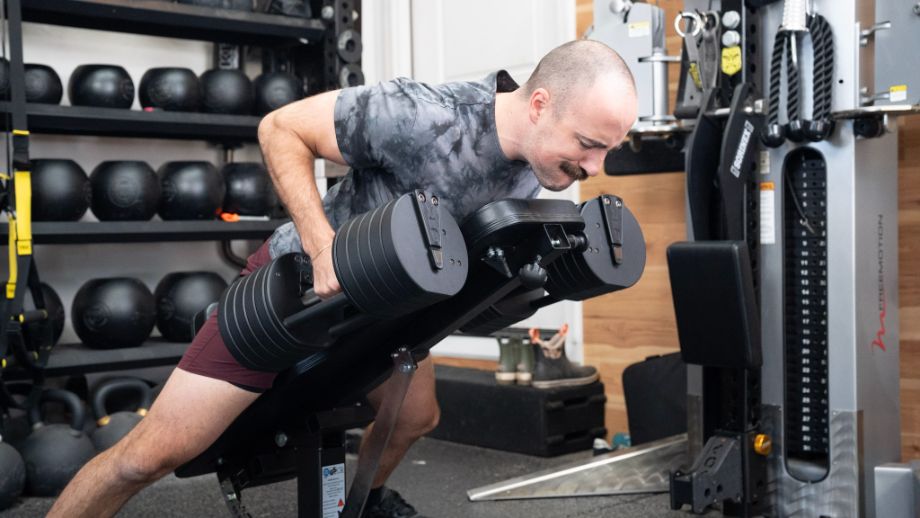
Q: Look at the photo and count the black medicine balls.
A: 13